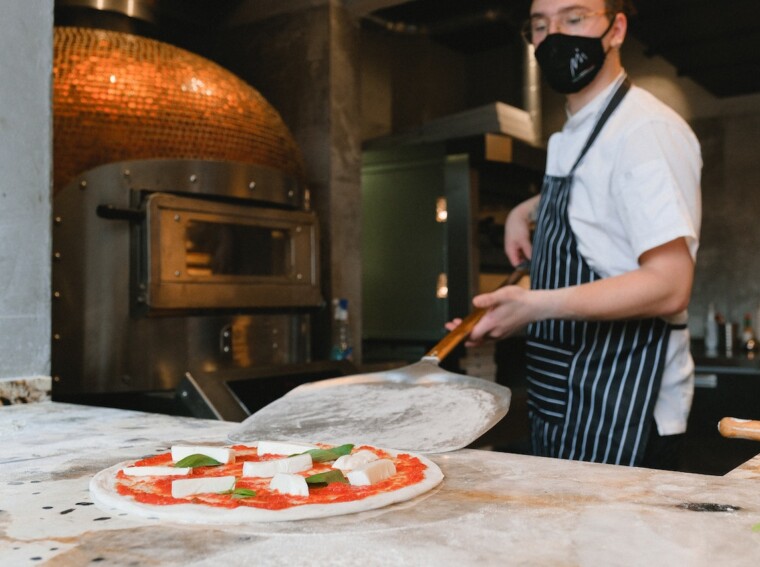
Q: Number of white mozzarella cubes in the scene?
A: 8